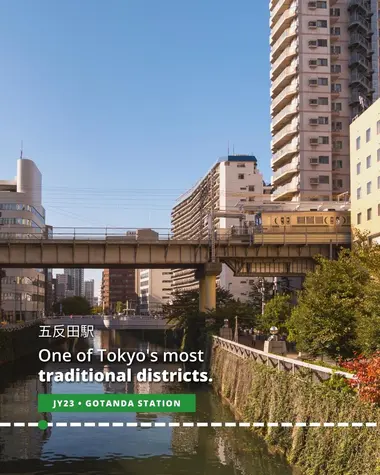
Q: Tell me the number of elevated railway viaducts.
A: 1